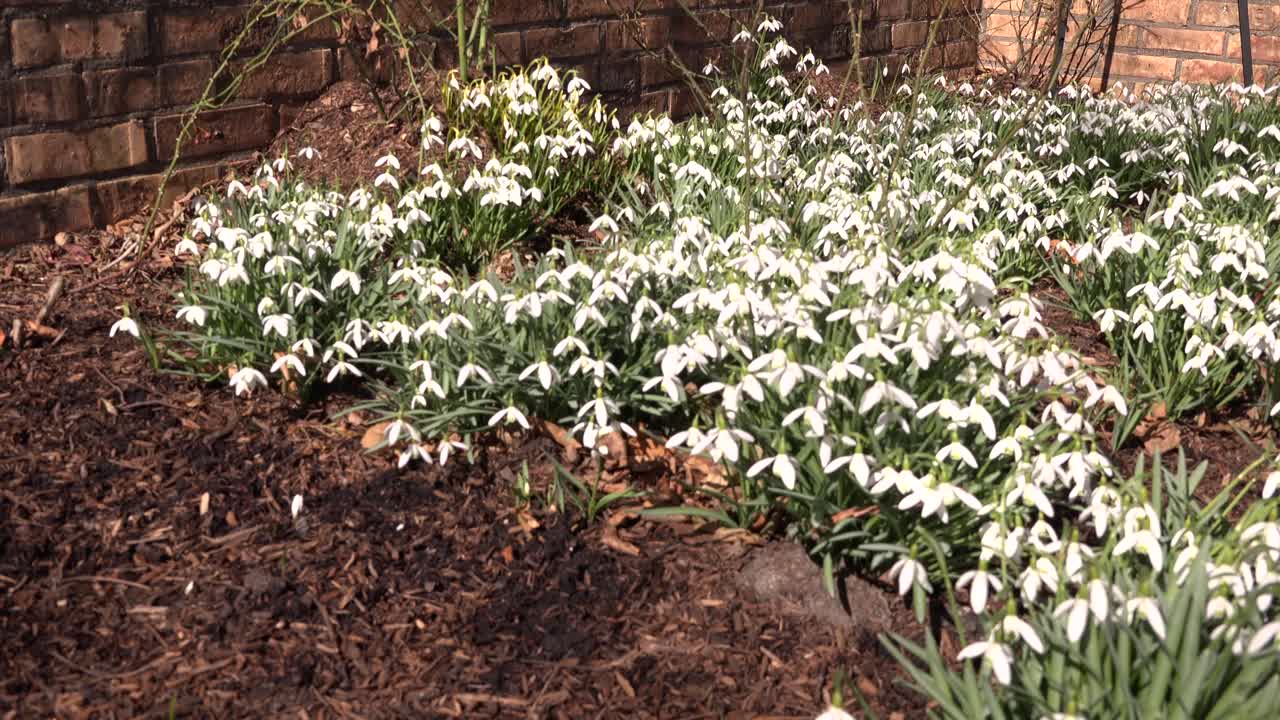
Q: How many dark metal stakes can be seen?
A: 2